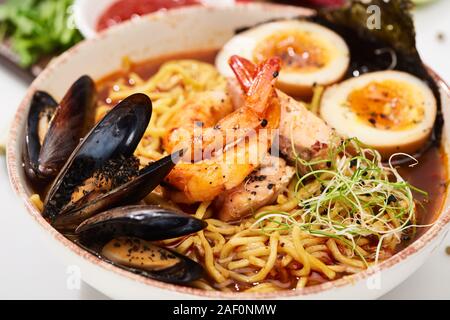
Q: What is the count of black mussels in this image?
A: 3